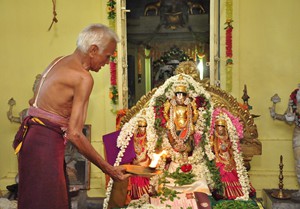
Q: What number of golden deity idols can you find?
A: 3